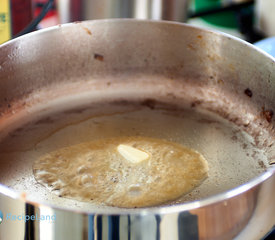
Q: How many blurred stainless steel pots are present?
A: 1